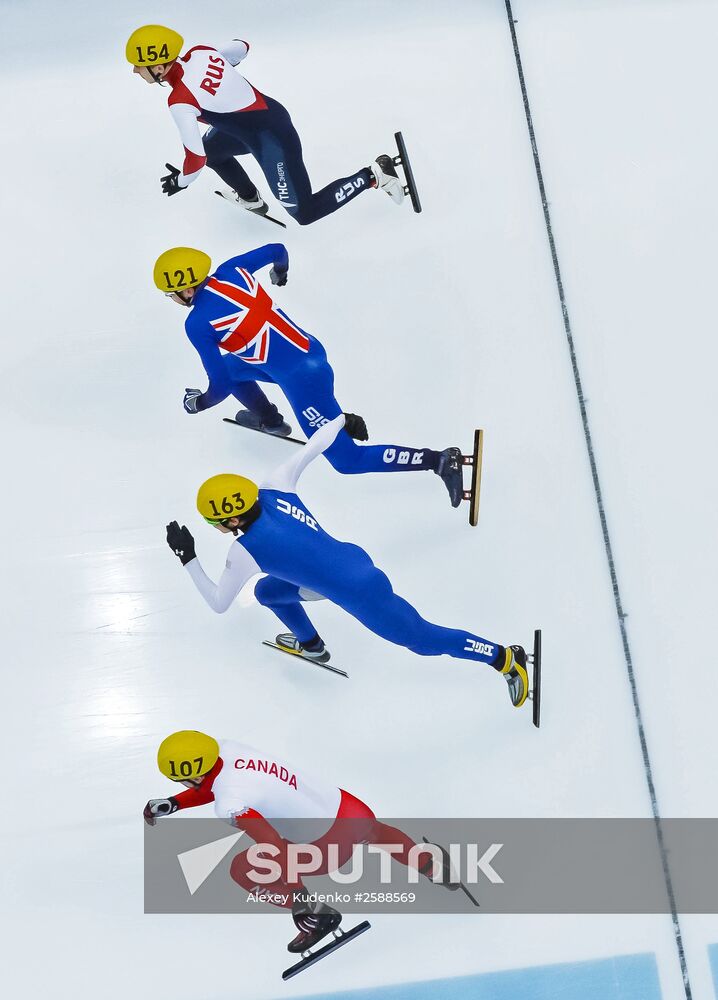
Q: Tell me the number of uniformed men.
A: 4